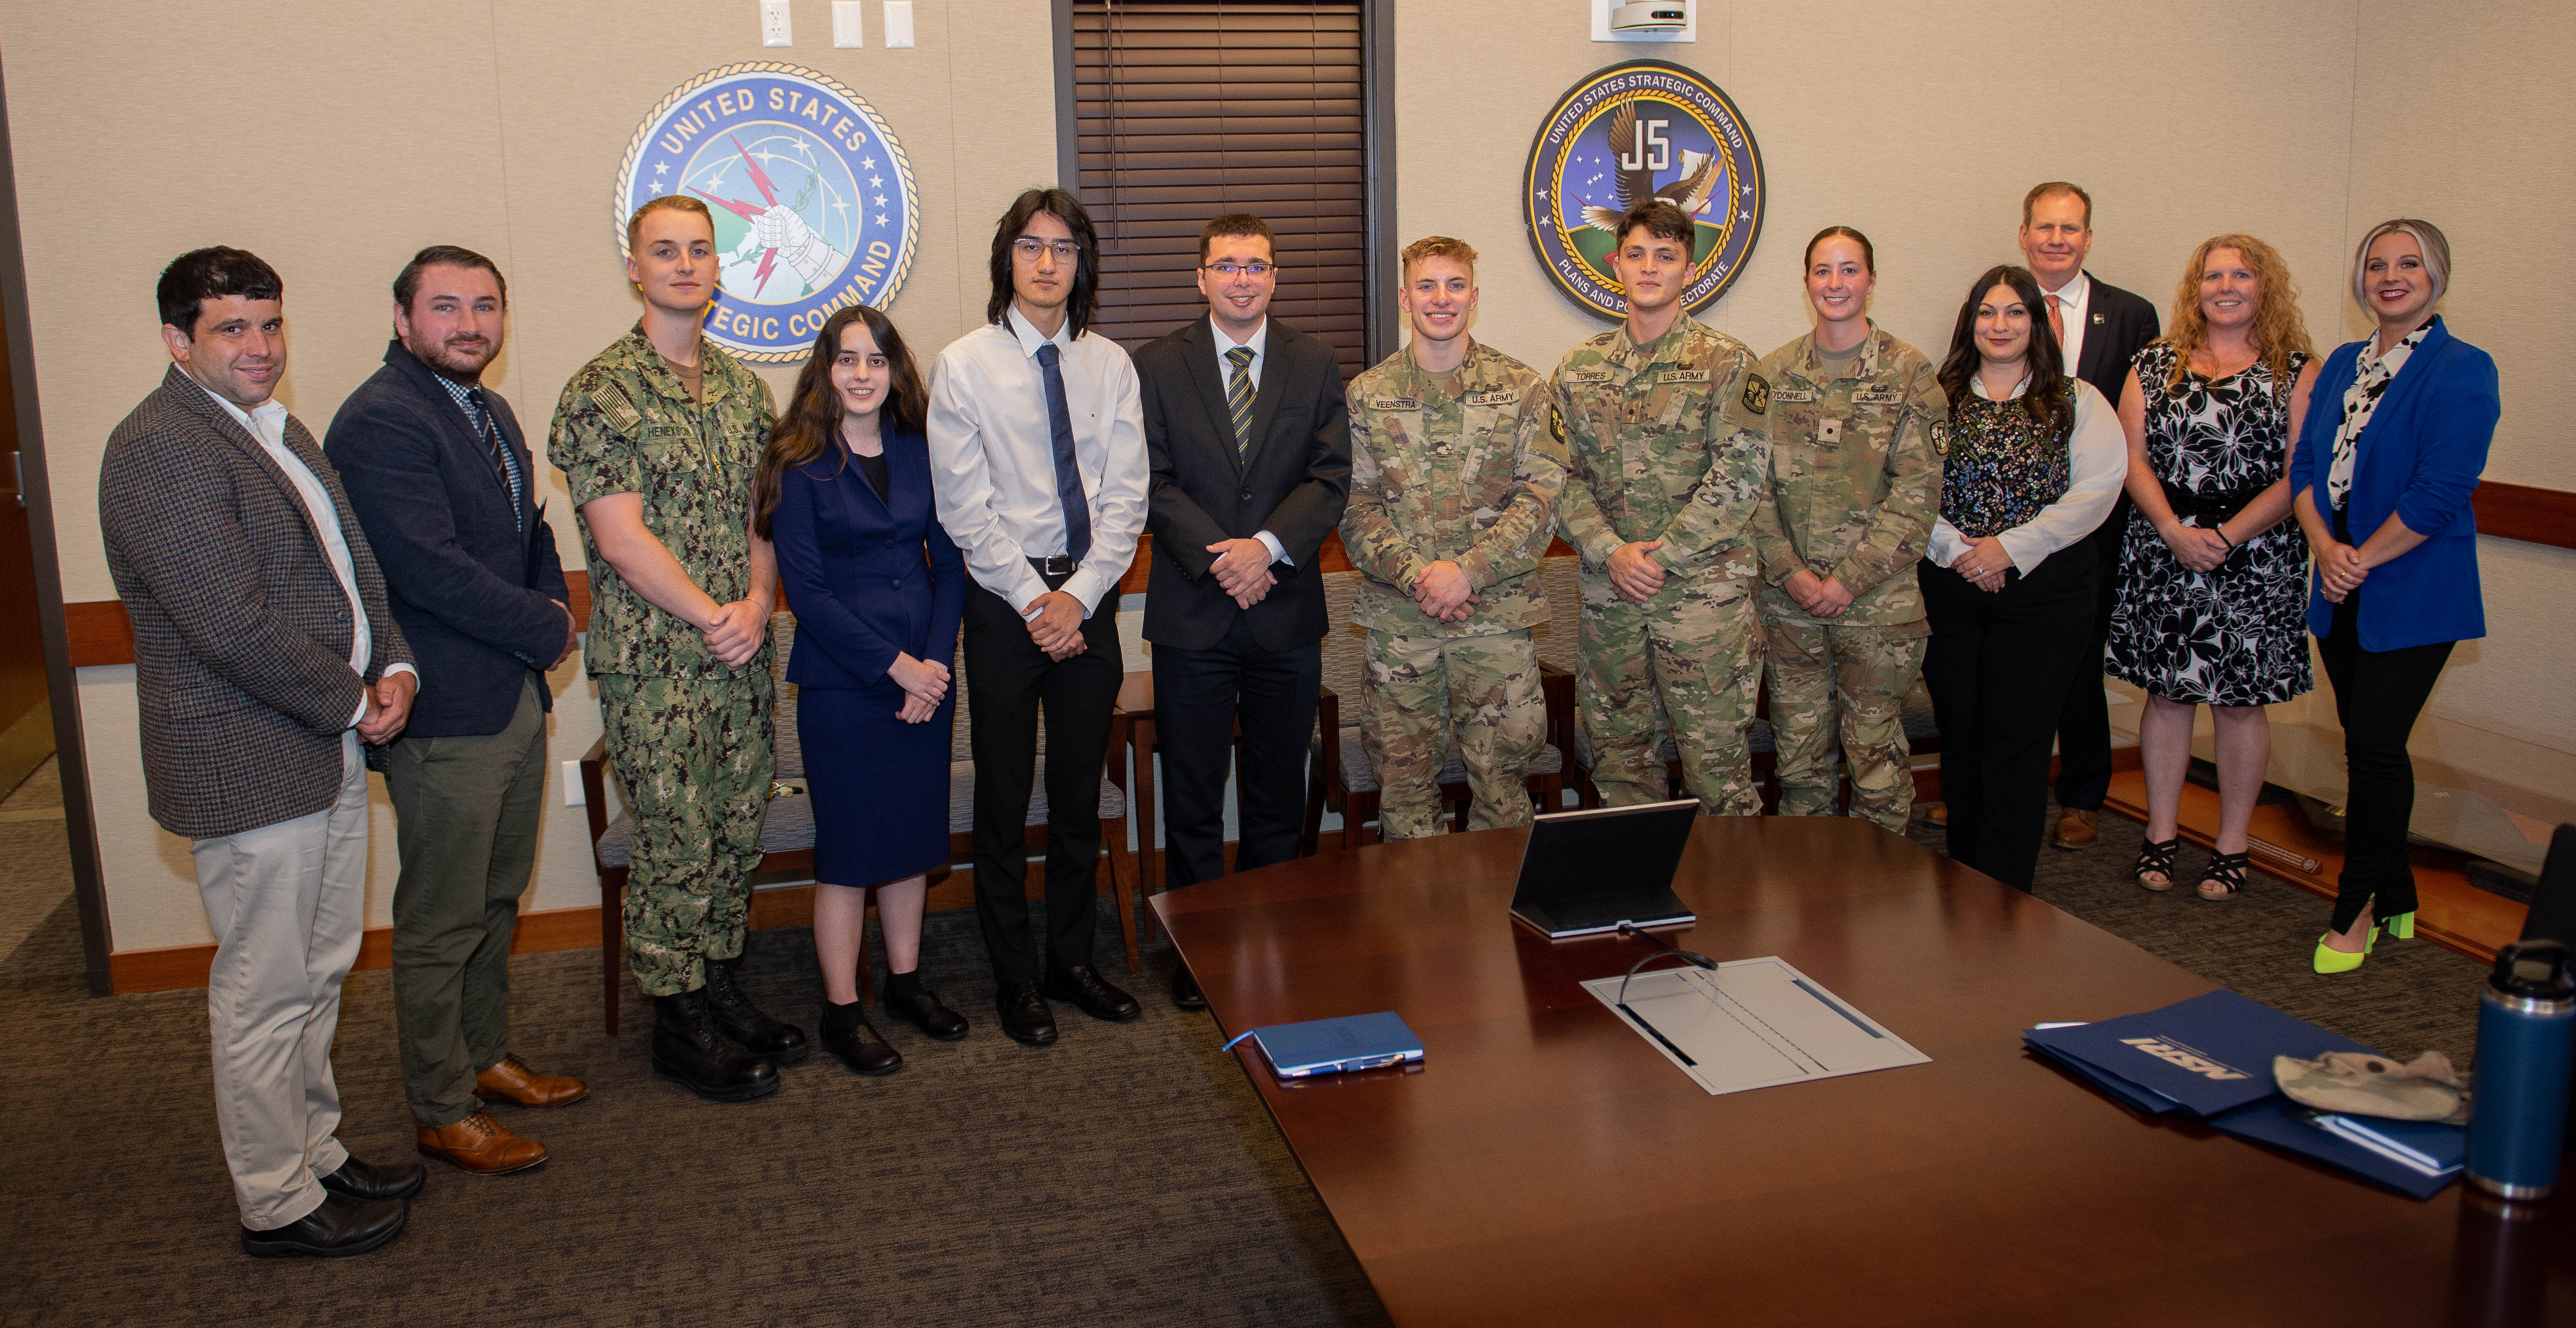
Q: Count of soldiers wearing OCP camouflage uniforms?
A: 3